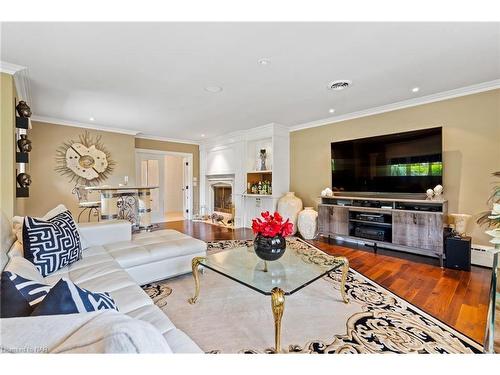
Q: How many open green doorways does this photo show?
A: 0